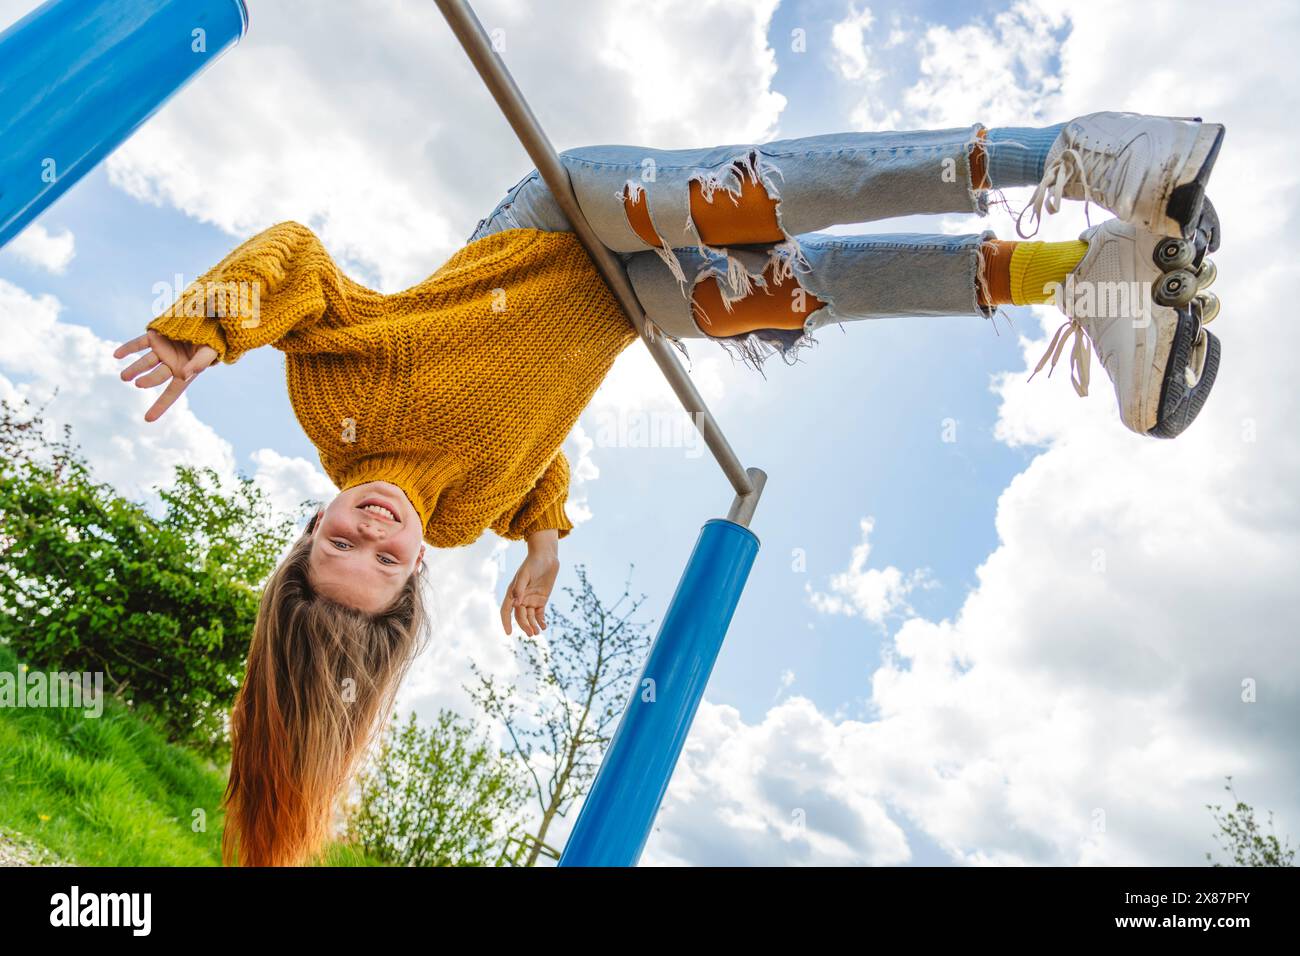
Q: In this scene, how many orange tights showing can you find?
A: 5